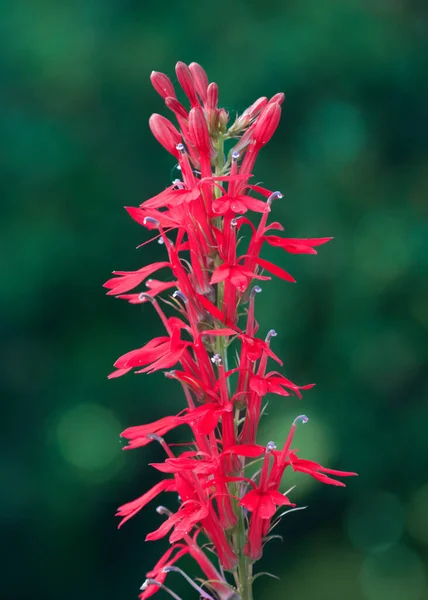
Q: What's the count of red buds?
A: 10